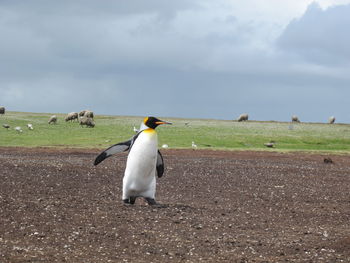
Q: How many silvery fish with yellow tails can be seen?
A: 0